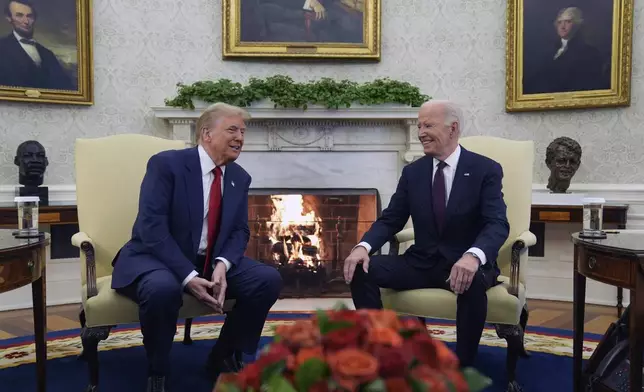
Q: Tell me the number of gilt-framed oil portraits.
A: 3